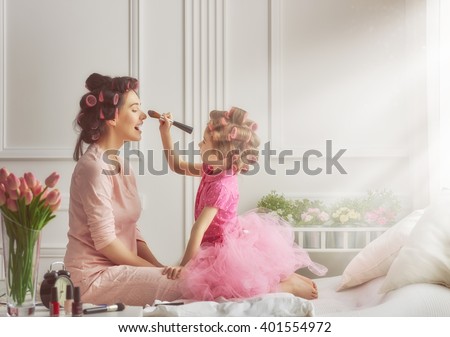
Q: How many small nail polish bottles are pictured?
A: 3